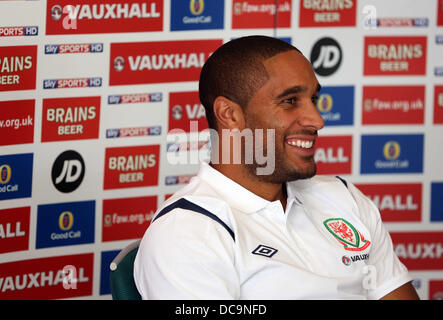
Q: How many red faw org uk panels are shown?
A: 4